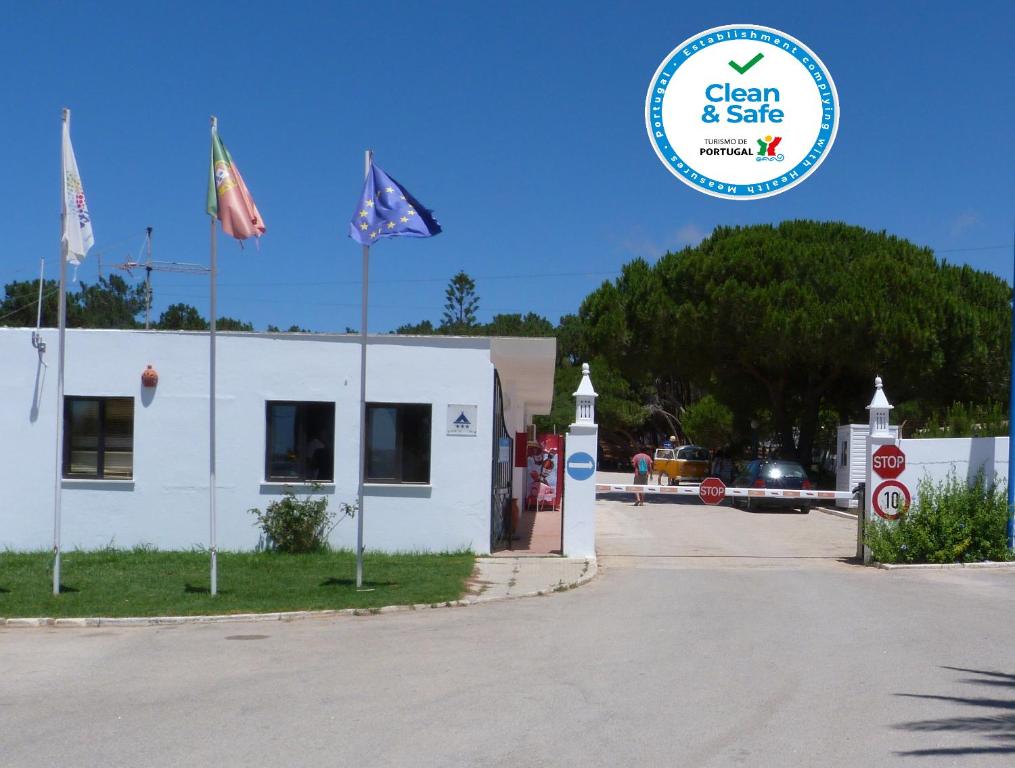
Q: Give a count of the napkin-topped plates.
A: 0